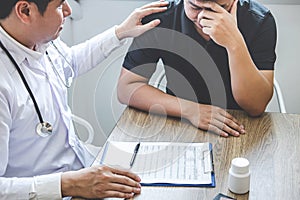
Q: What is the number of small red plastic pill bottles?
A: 0